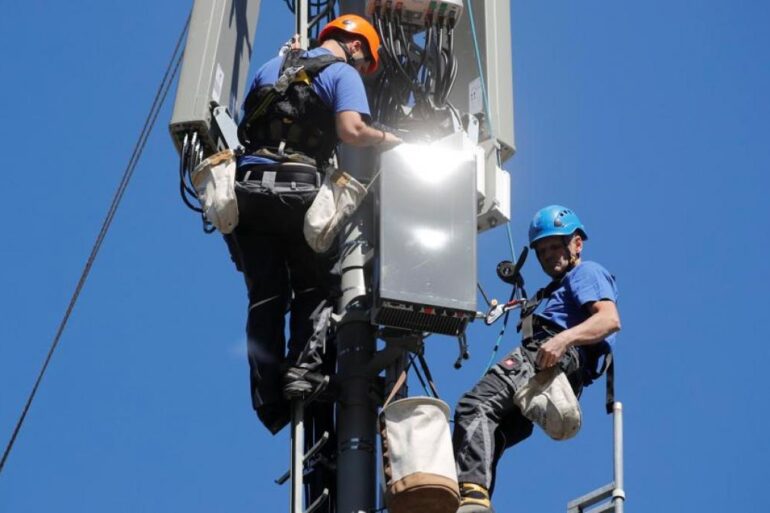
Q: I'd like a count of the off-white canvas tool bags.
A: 4